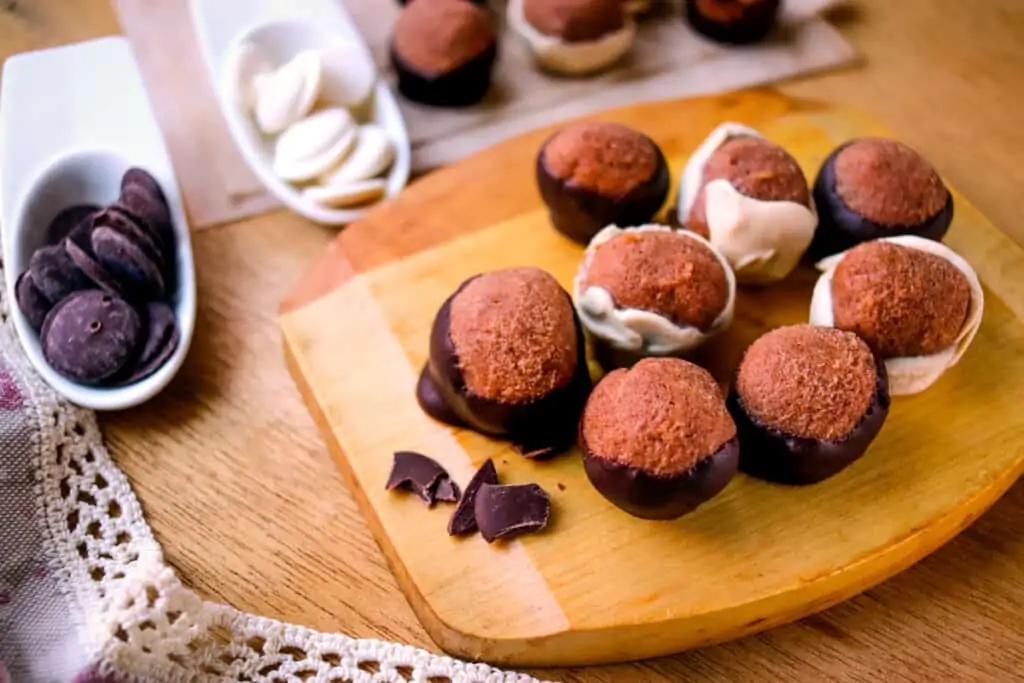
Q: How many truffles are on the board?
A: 8